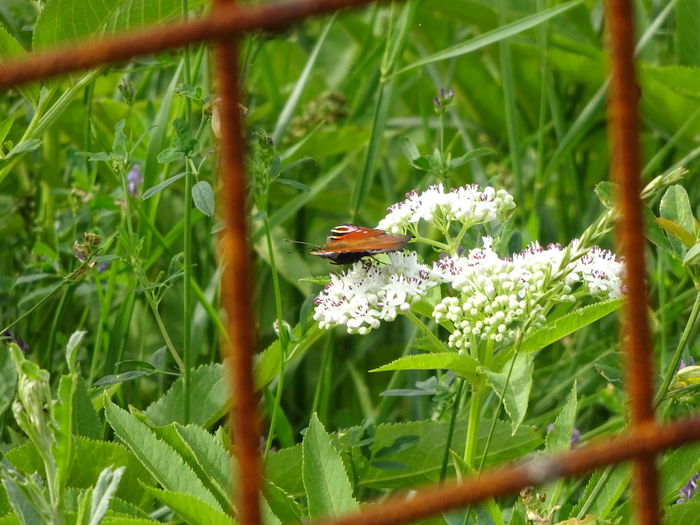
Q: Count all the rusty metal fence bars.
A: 4